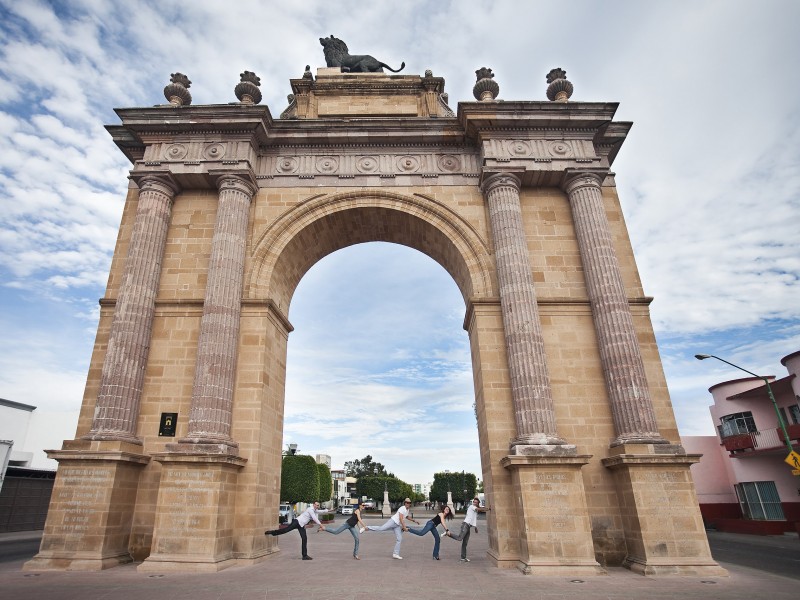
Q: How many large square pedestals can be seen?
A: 4